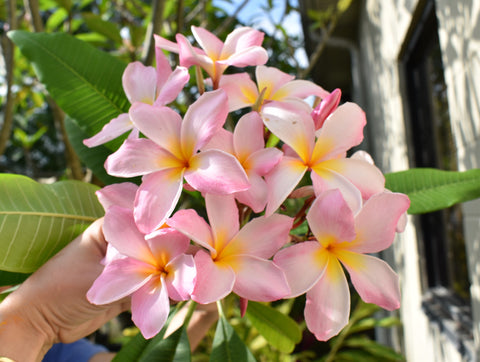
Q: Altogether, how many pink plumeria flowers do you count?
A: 9